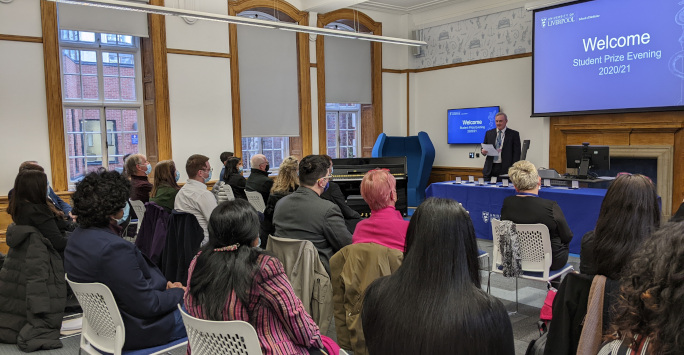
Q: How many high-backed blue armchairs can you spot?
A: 1